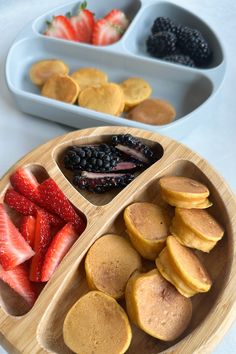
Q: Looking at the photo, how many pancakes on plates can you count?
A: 13